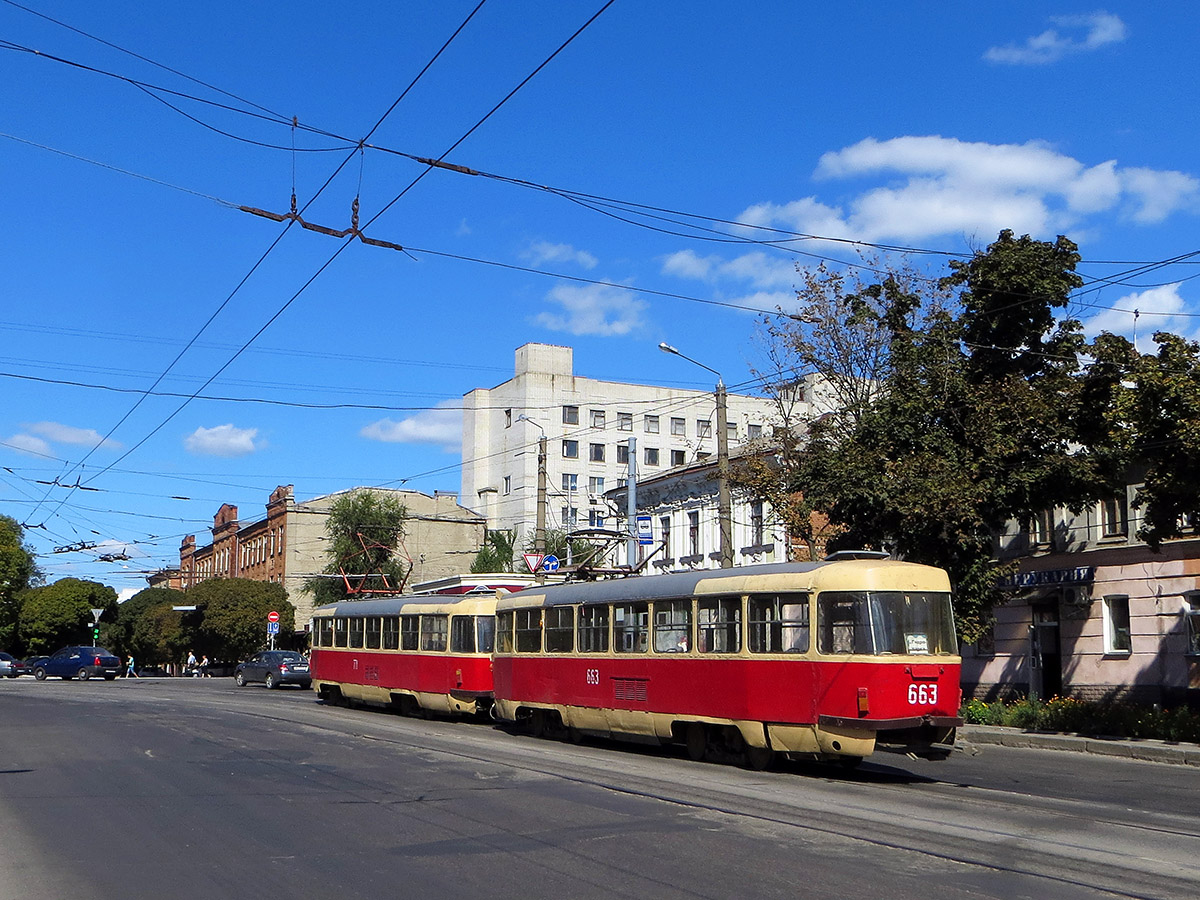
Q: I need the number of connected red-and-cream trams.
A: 2